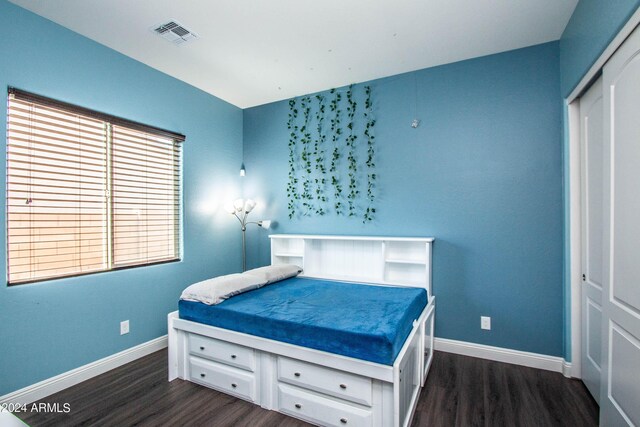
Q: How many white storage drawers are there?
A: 4